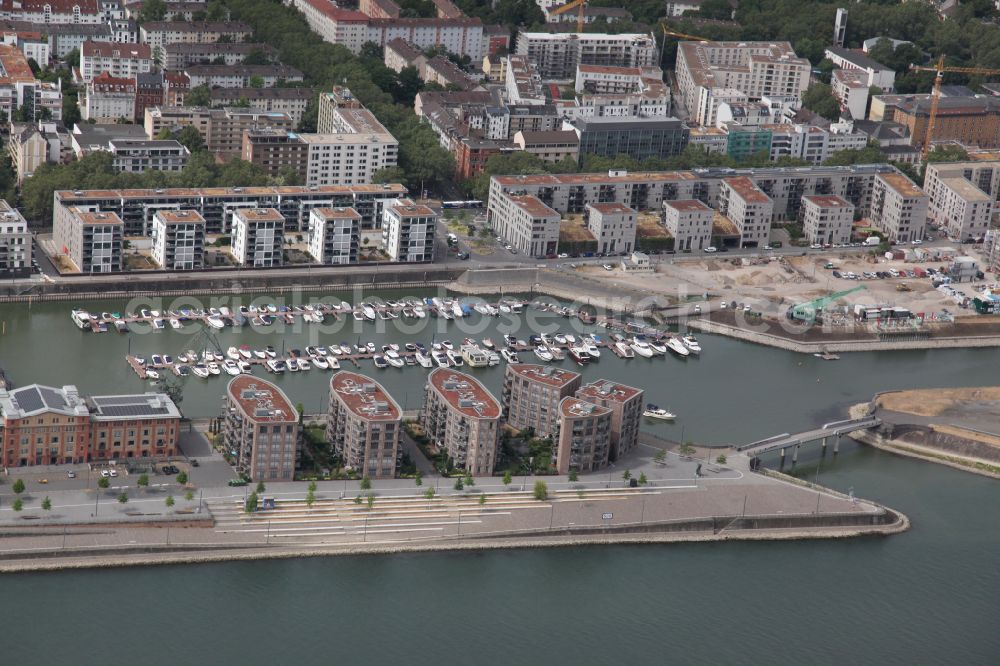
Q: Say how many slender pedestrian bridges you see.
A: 1